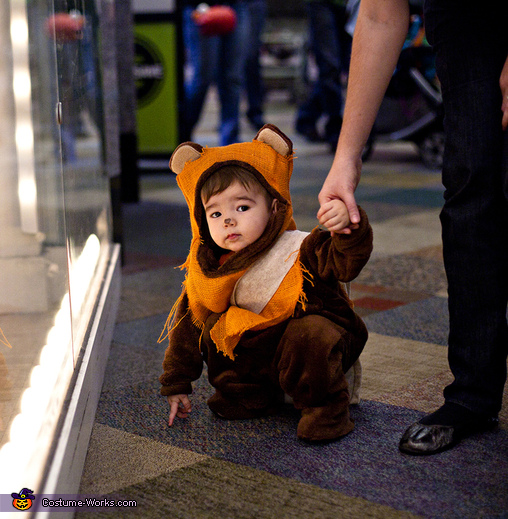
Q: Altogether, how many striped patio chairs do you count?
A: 0